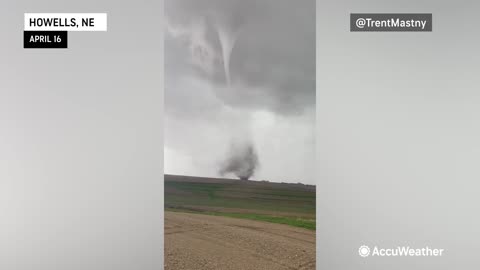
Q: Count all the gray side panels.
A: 2